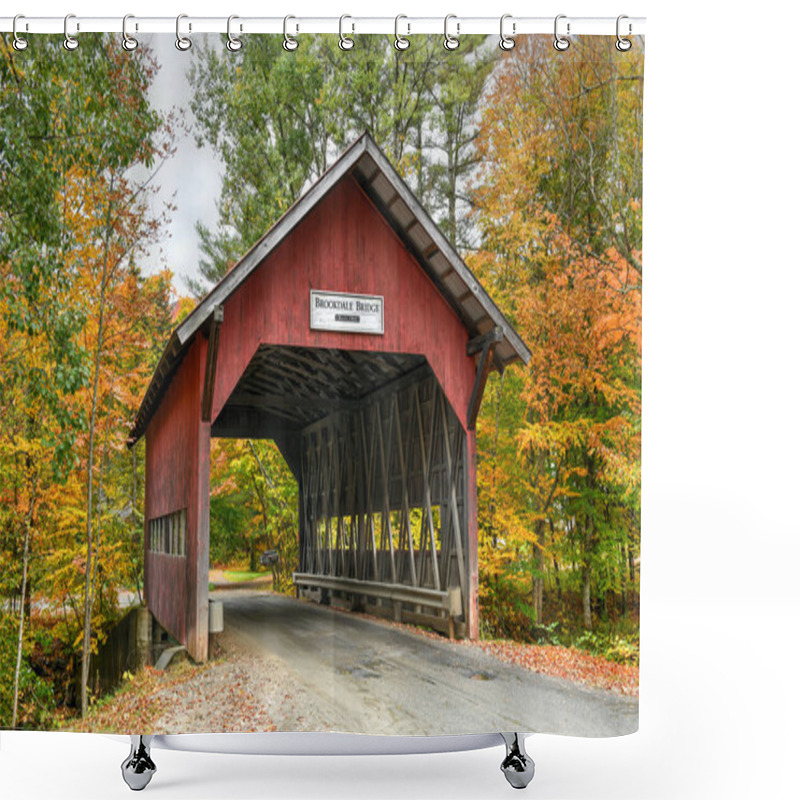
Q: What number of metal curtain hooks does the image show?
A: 12